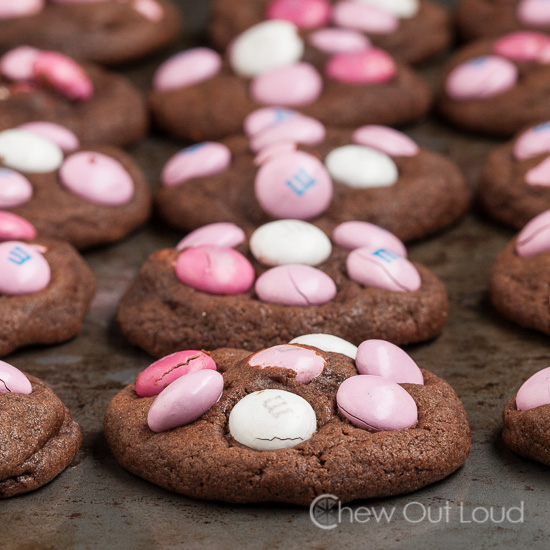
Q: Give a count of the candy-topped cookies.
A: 15